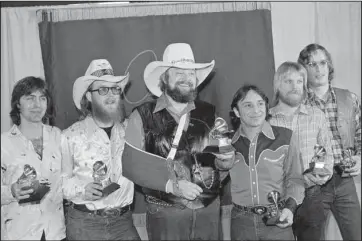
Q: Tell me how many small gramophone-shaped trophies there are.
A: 6